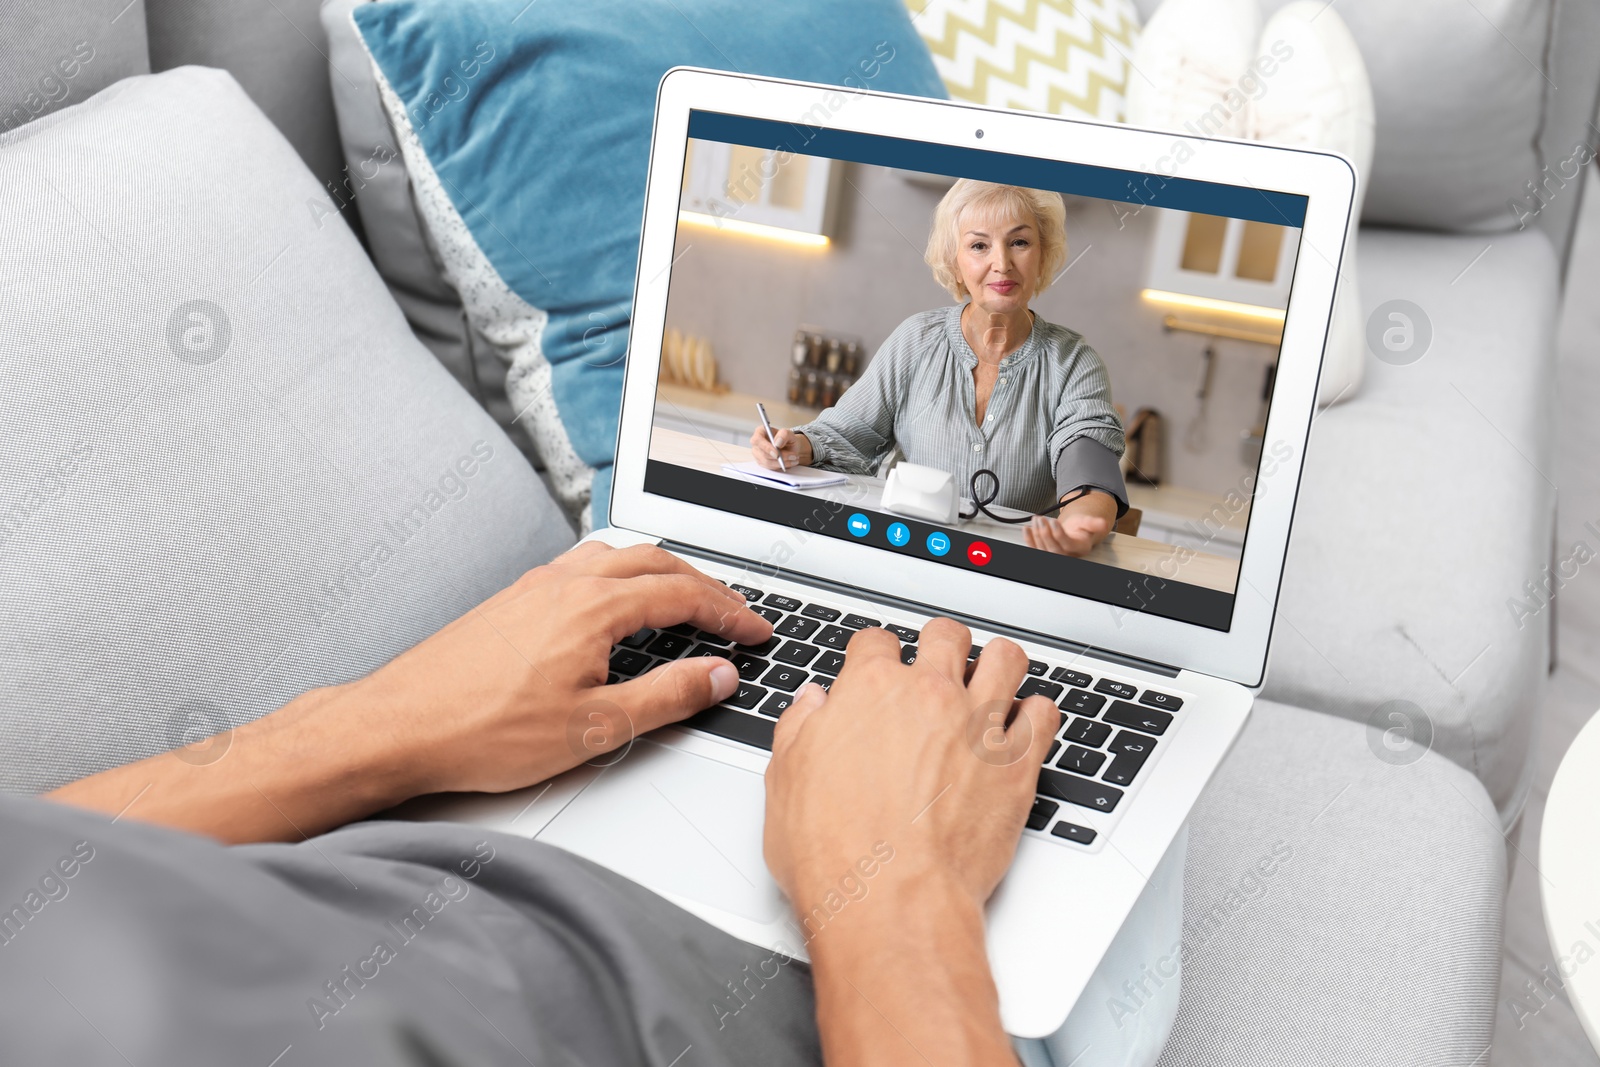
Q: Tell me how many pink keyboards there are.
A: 0